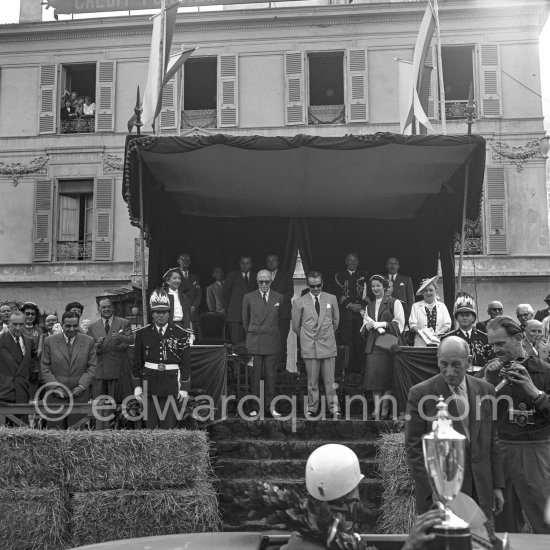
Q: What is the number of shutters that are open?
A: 11